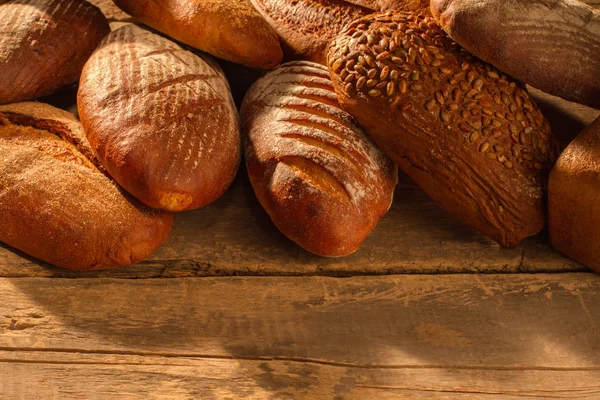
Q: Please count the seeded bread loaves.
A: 1